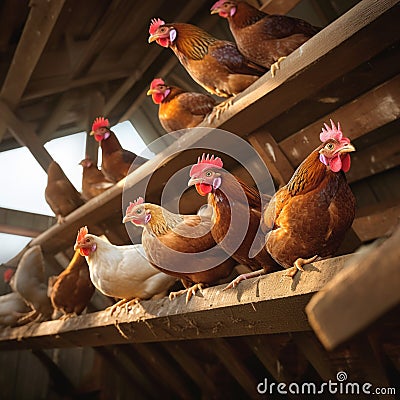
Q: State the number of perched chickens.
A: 13